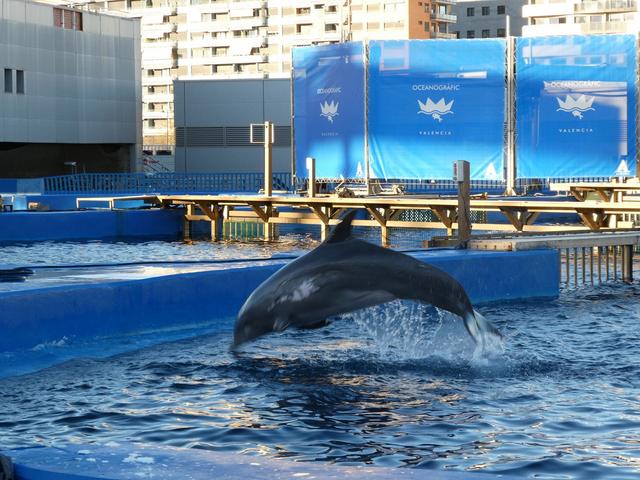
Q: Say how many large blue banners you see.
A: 3